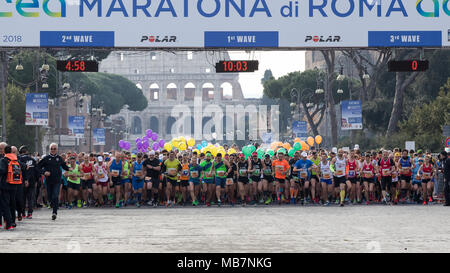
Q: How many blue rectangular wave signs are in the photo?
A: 3